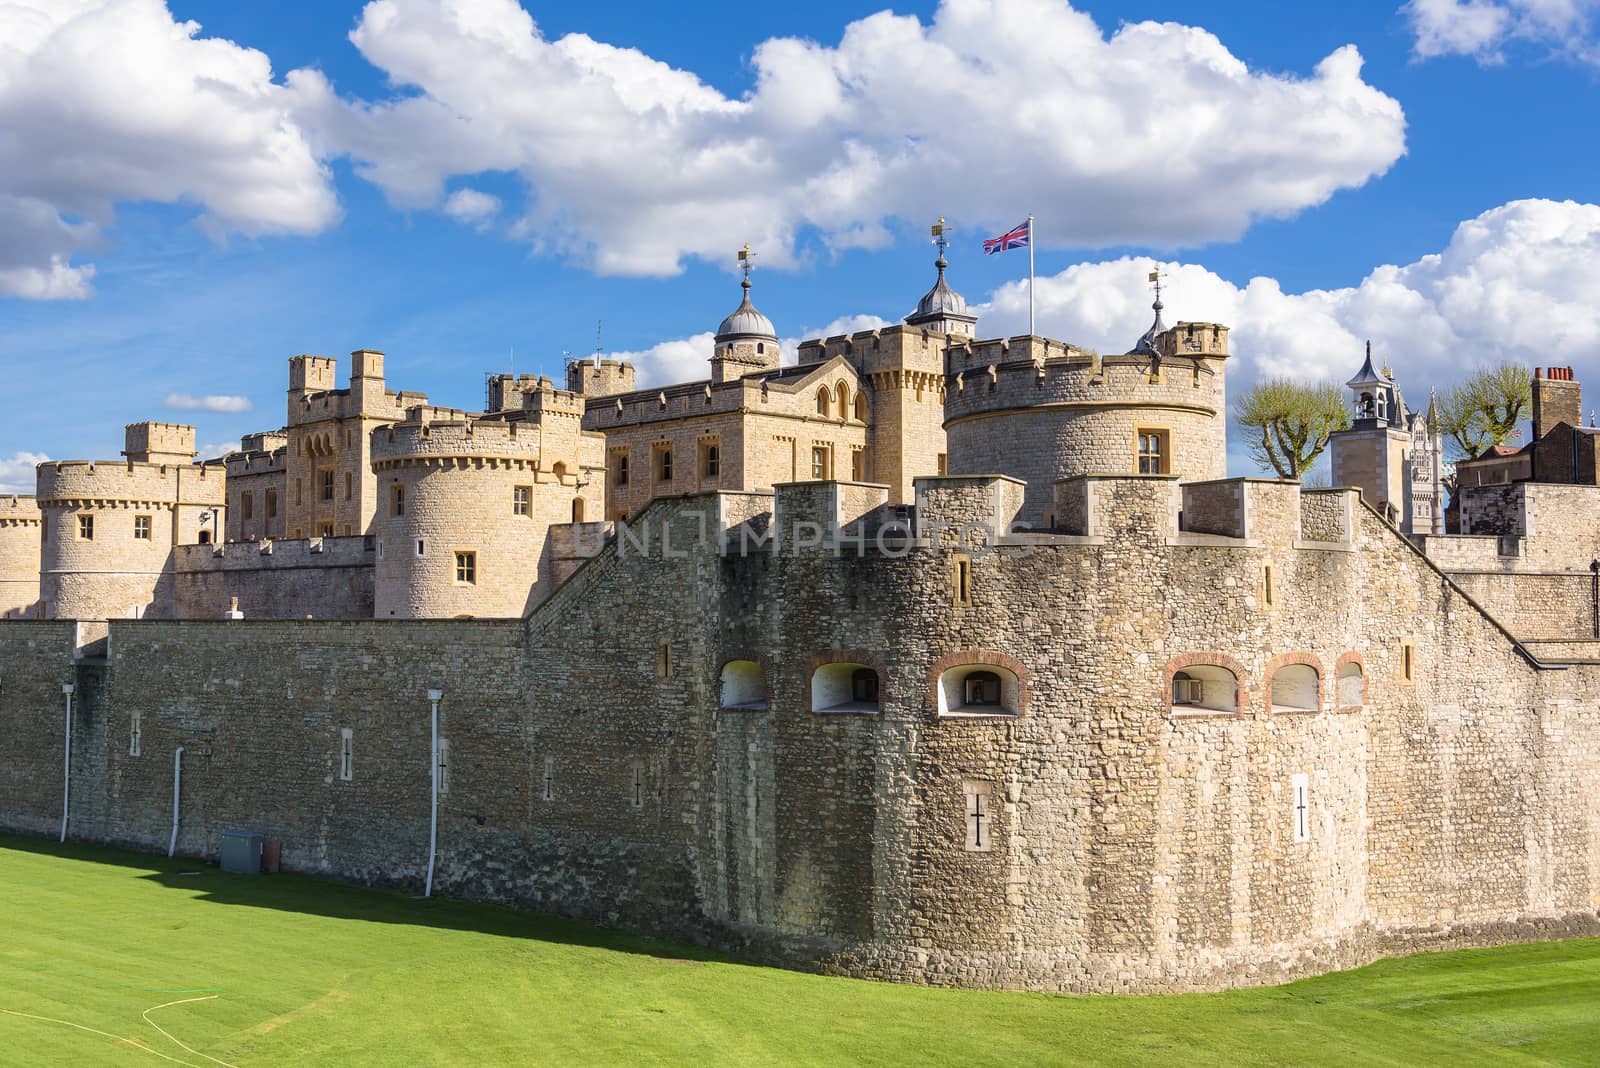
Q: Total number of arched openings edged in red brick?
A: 6